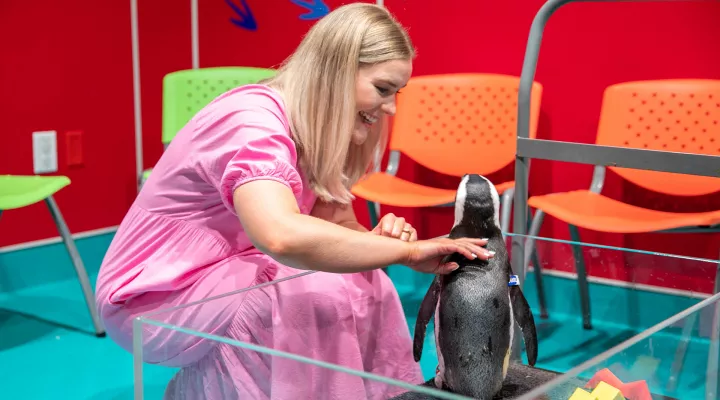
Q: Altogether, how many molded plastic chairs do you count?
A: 4